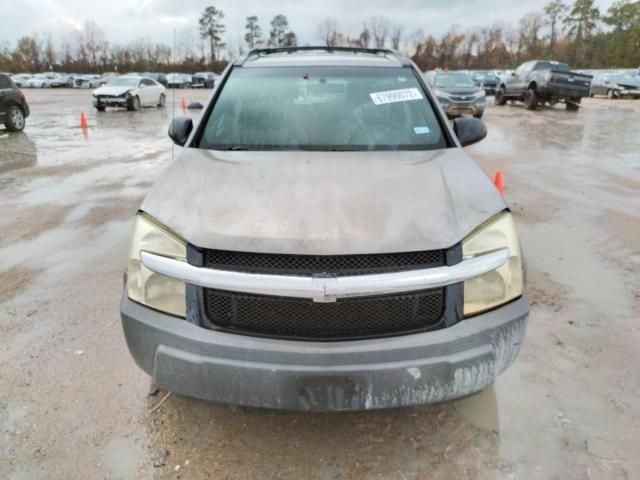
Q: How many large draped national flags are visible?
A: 0